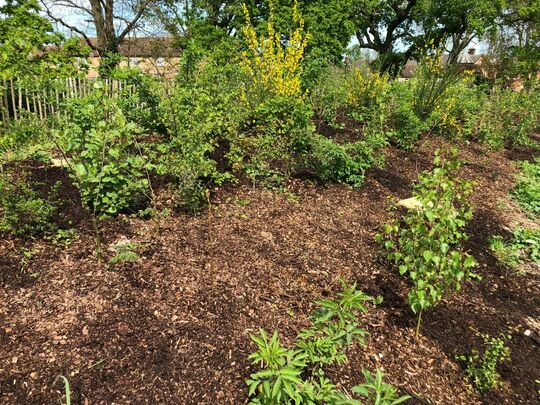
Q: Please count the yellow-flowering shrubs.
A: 3